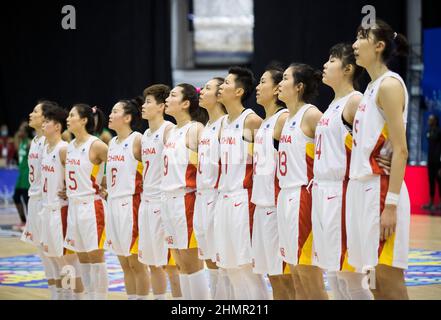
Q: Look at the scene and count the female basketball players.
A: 12